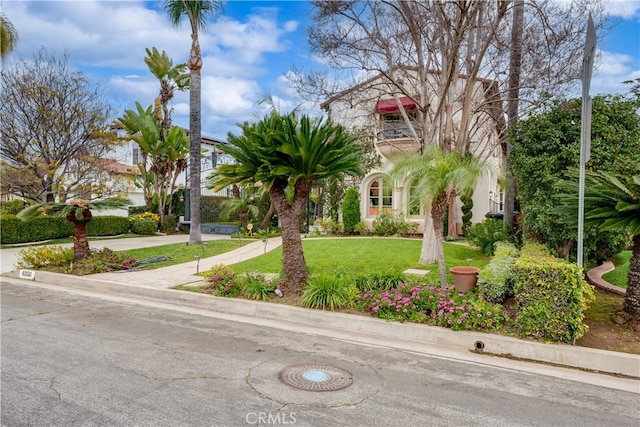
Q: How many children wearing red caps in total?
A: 0